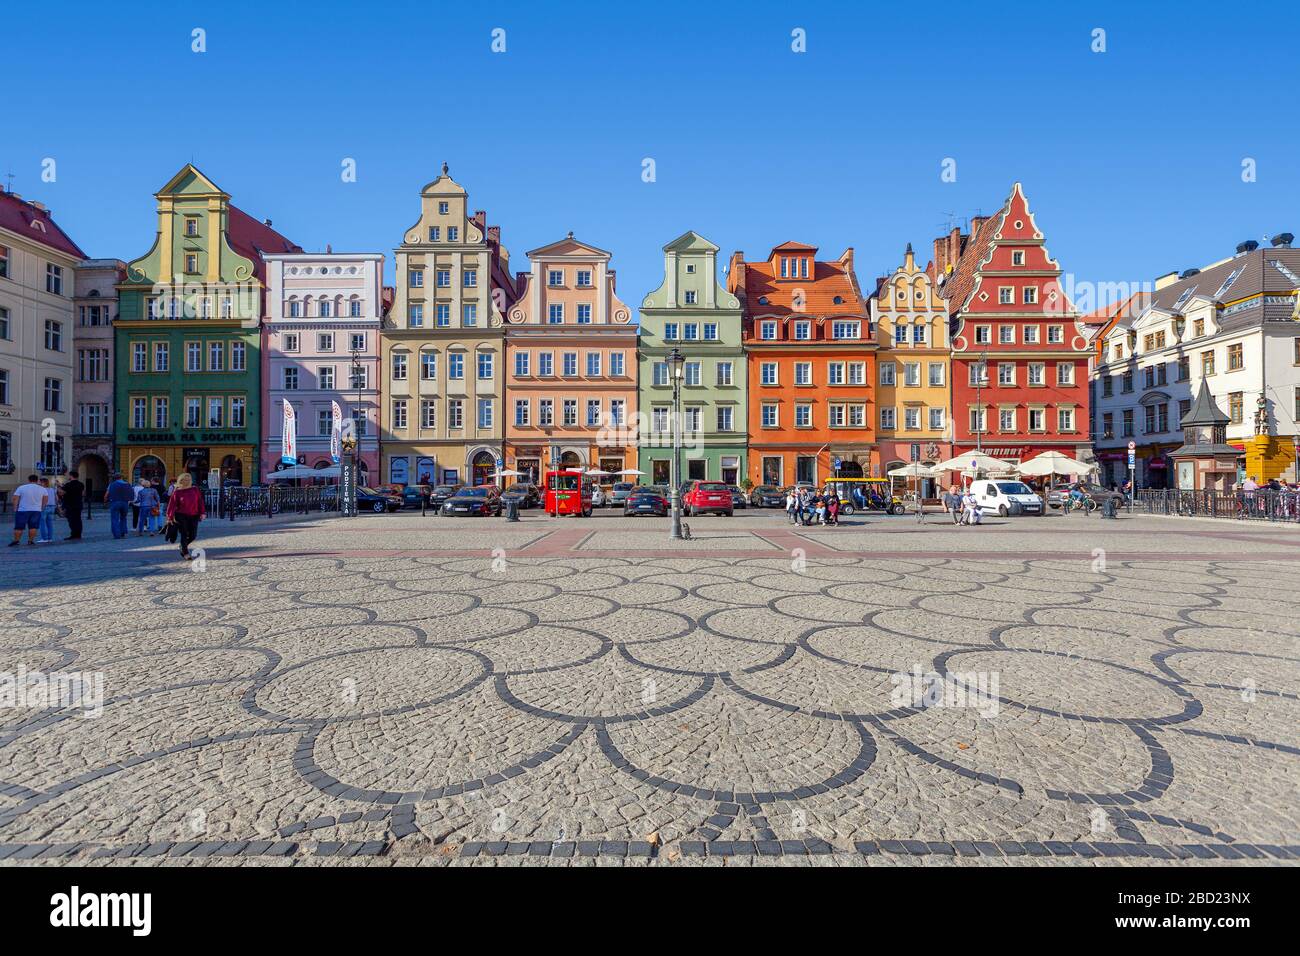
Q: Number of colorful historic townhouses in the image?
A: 8